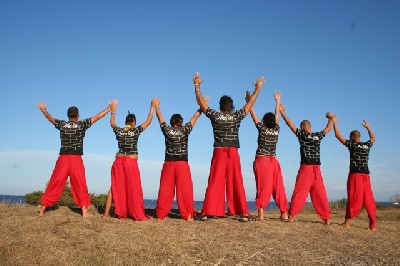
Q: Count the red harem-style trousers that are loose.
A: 7